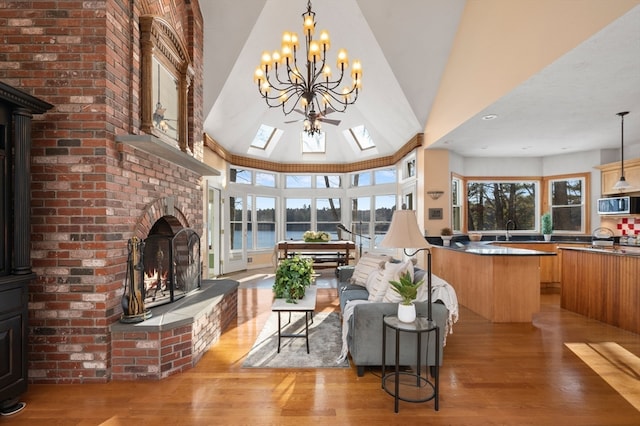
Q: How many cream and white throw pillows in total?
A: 3